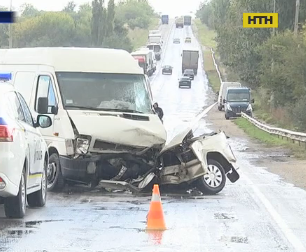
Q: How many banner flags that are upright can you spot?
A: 0